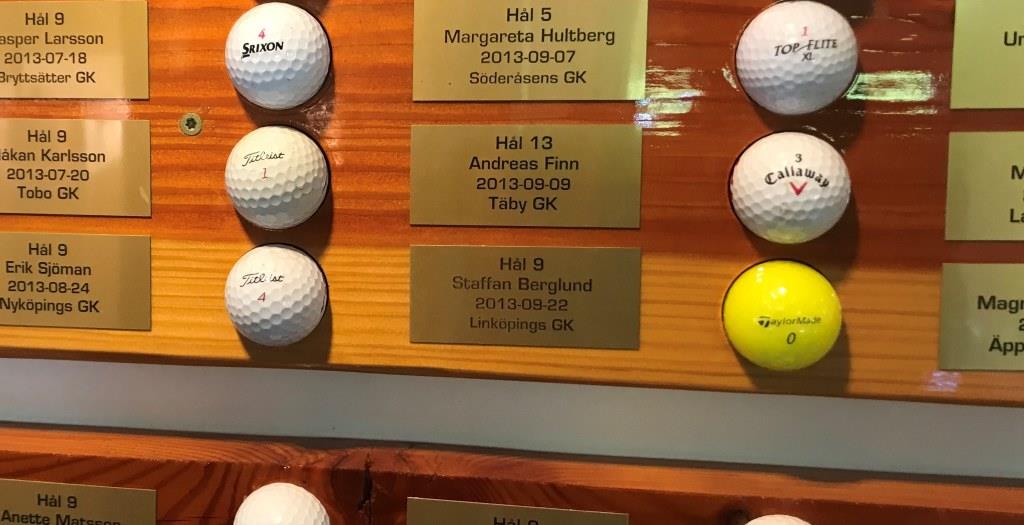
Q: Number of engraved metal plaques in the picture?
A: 11